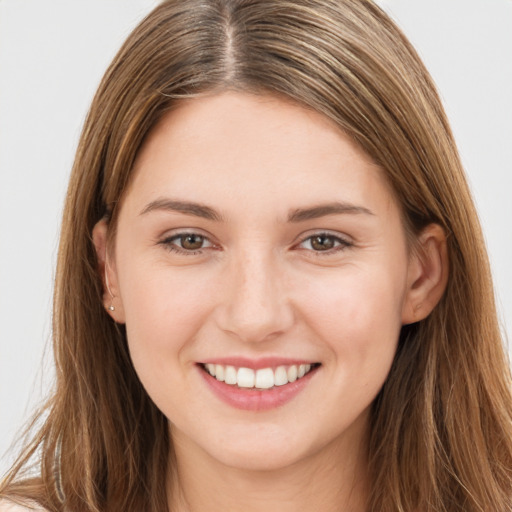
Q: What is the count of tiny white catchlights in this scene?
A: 2